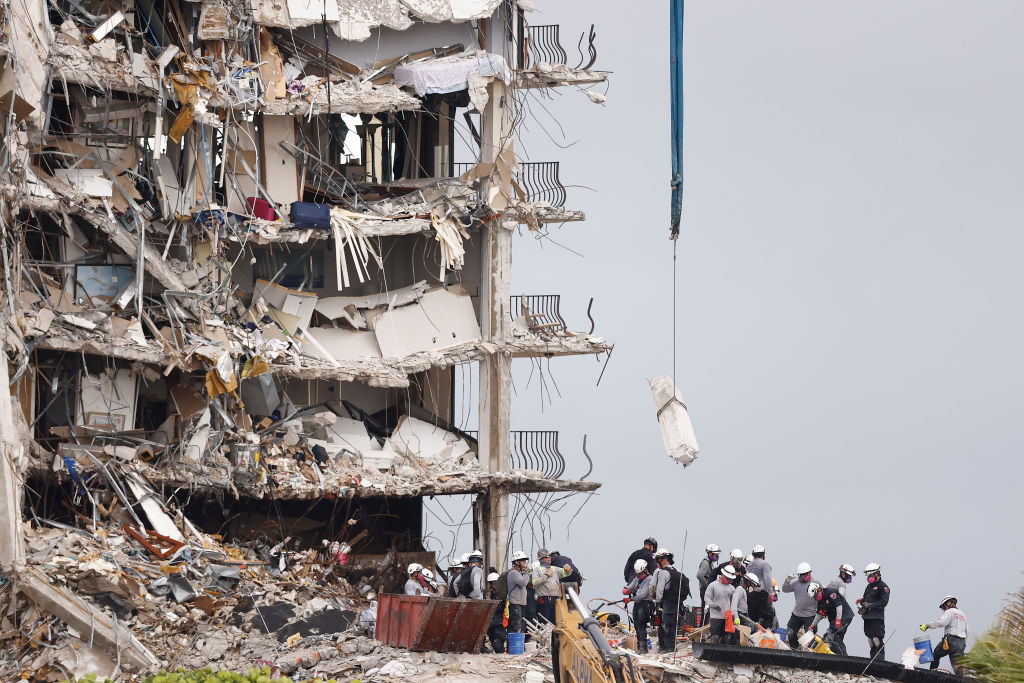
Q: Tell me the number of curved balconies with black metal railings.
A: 4